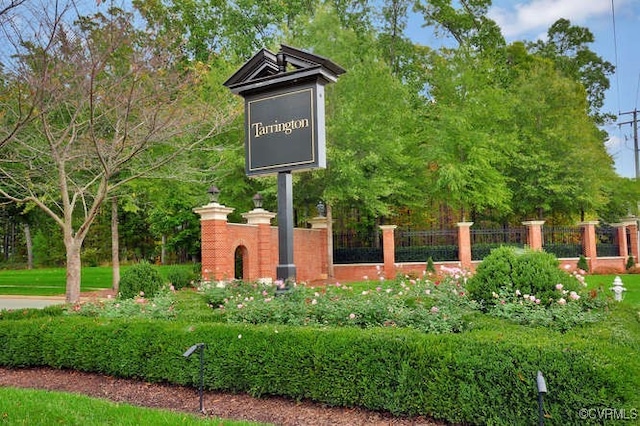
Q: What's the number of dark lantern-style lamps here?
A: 3